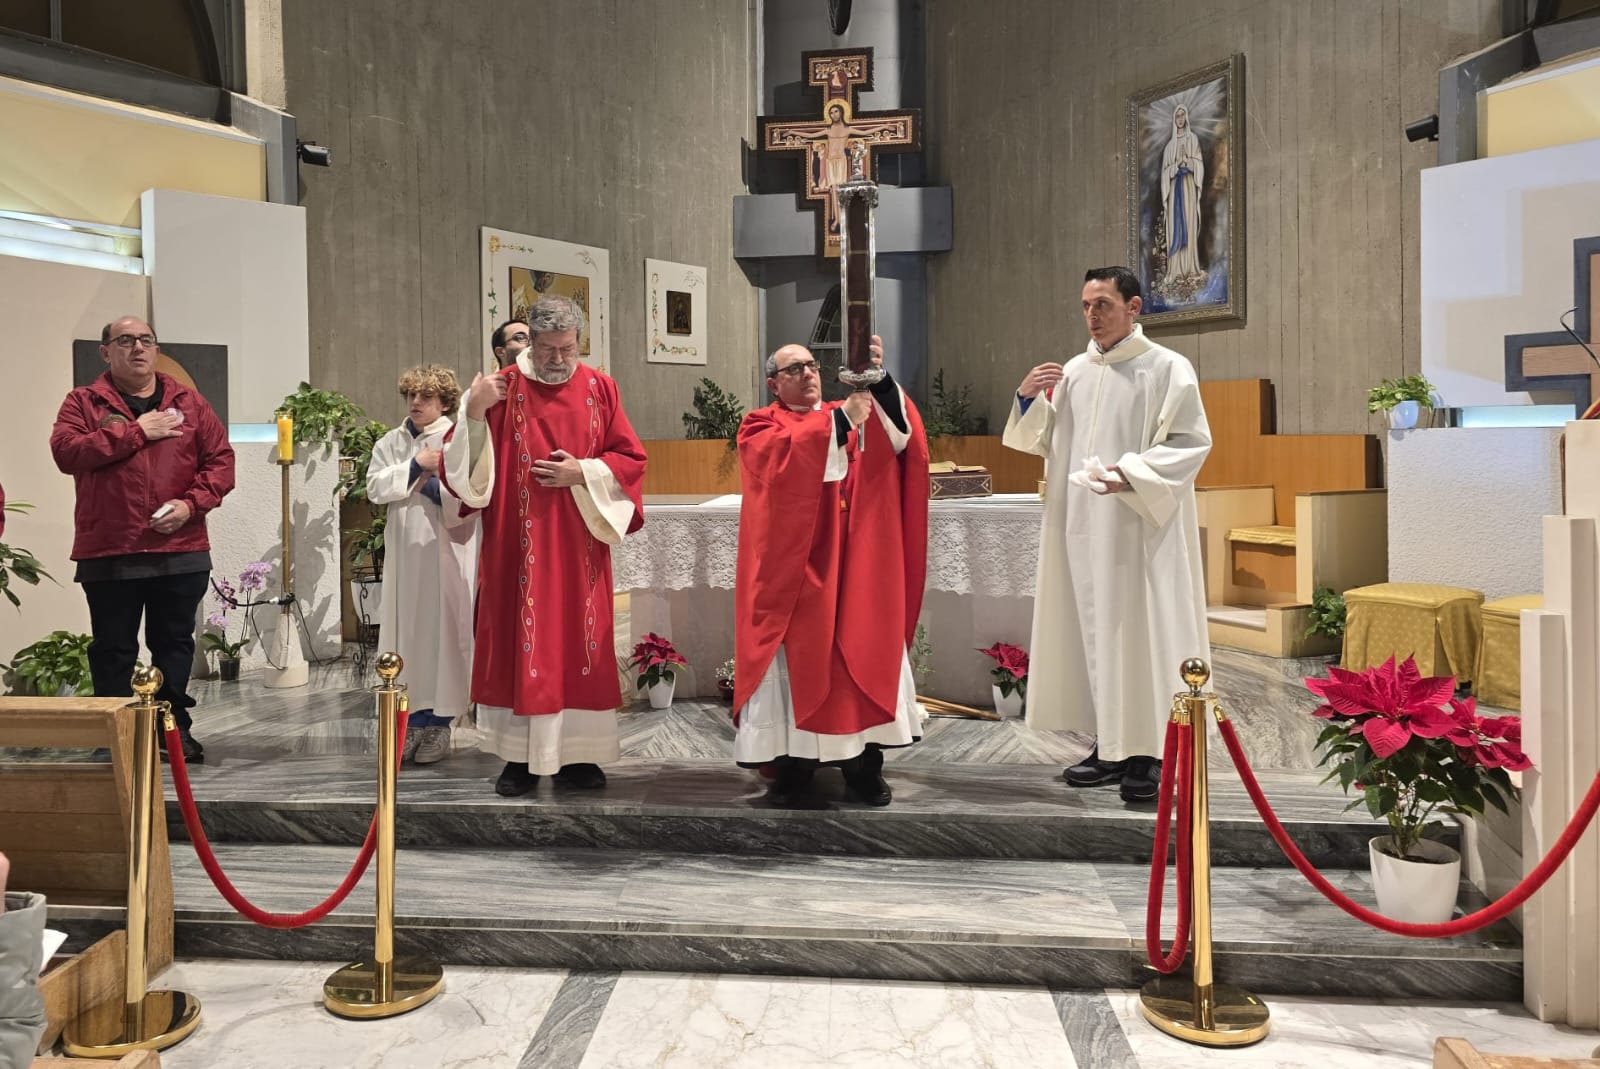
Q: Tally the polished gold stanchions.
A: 3